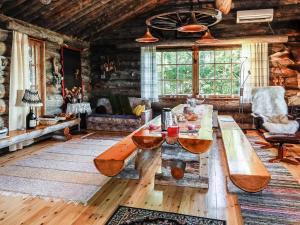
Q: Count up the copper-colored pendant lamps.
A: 3